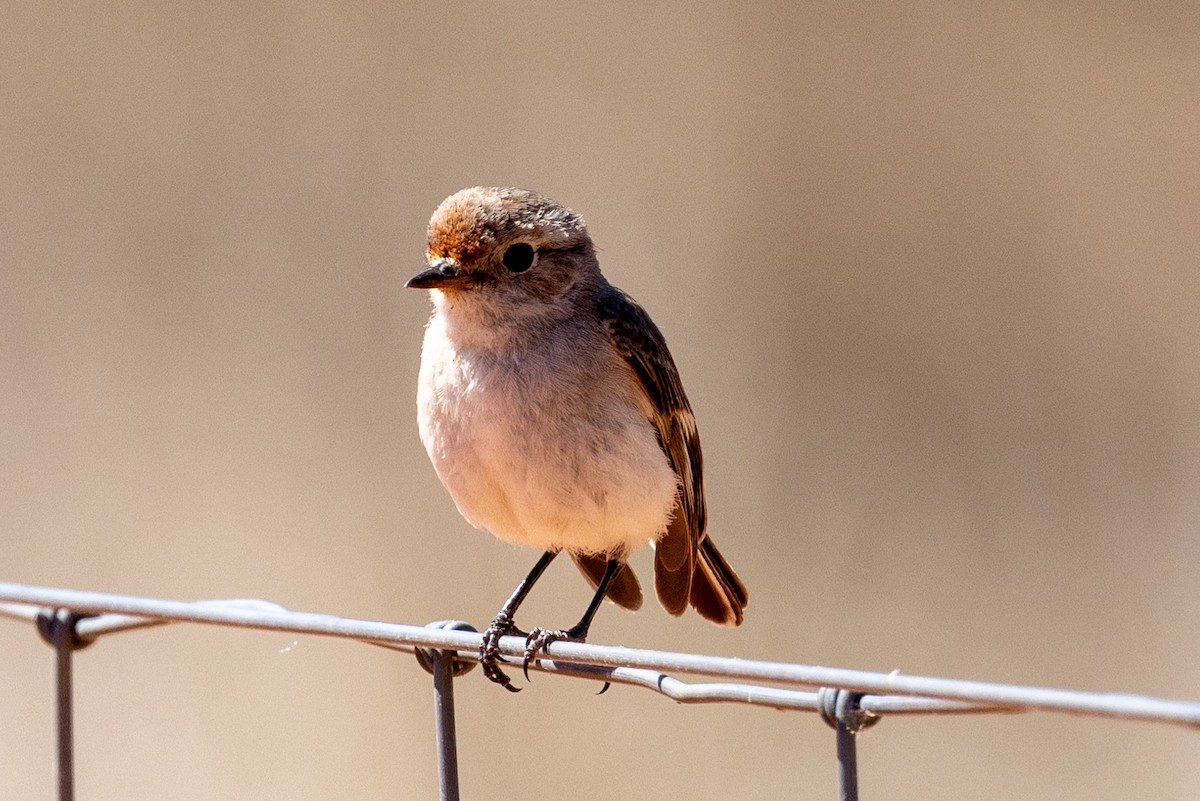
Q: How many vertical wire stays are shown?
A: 3